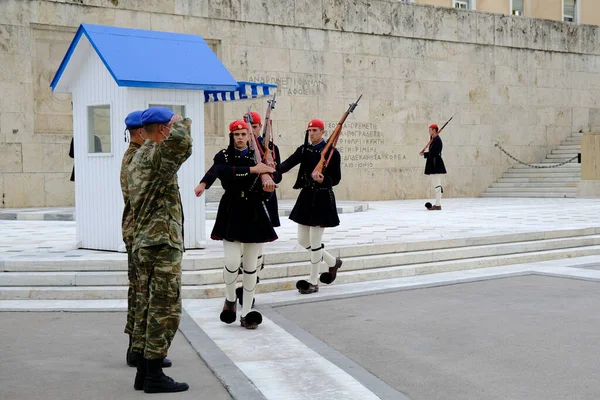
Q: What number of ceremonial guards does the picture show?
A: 4